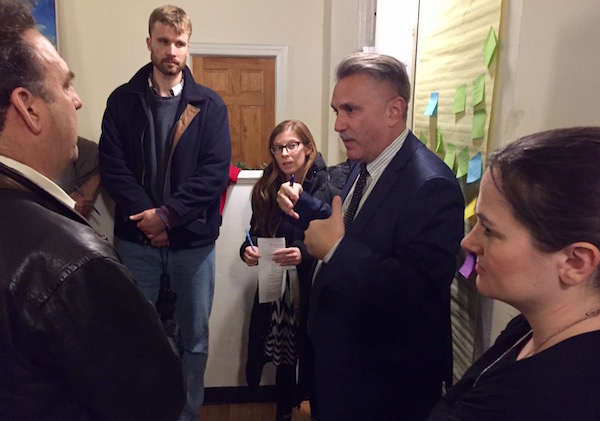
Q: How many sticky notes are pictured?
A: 12